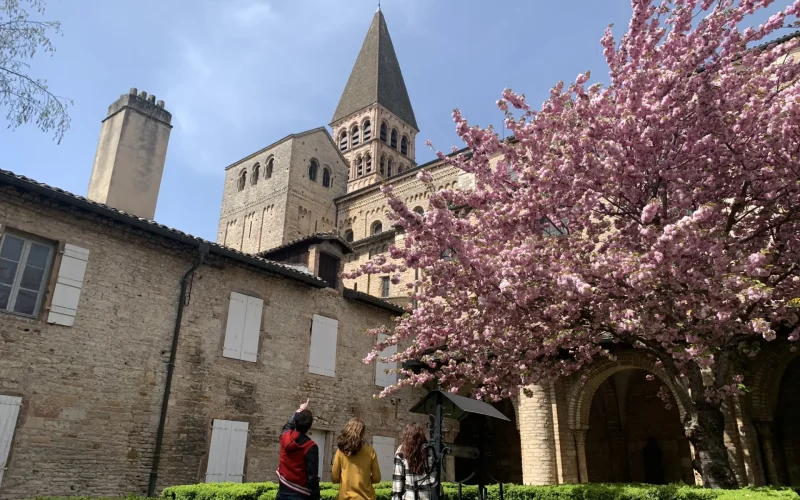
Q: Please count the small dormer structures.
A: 1